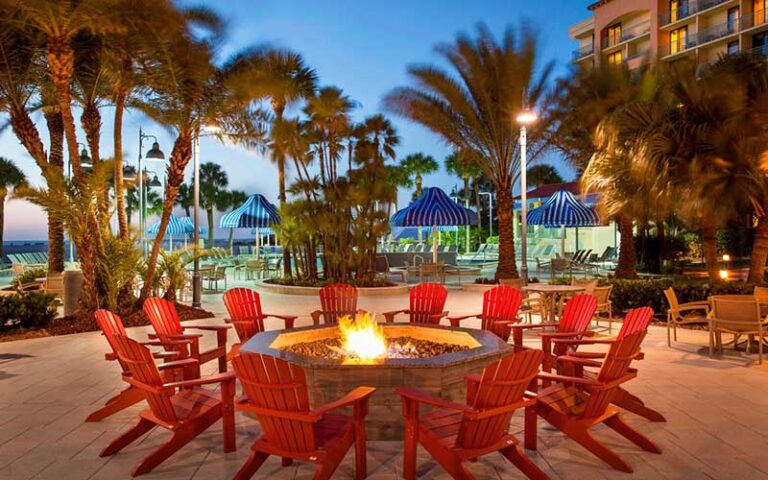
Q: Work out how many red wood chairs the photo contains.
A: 12